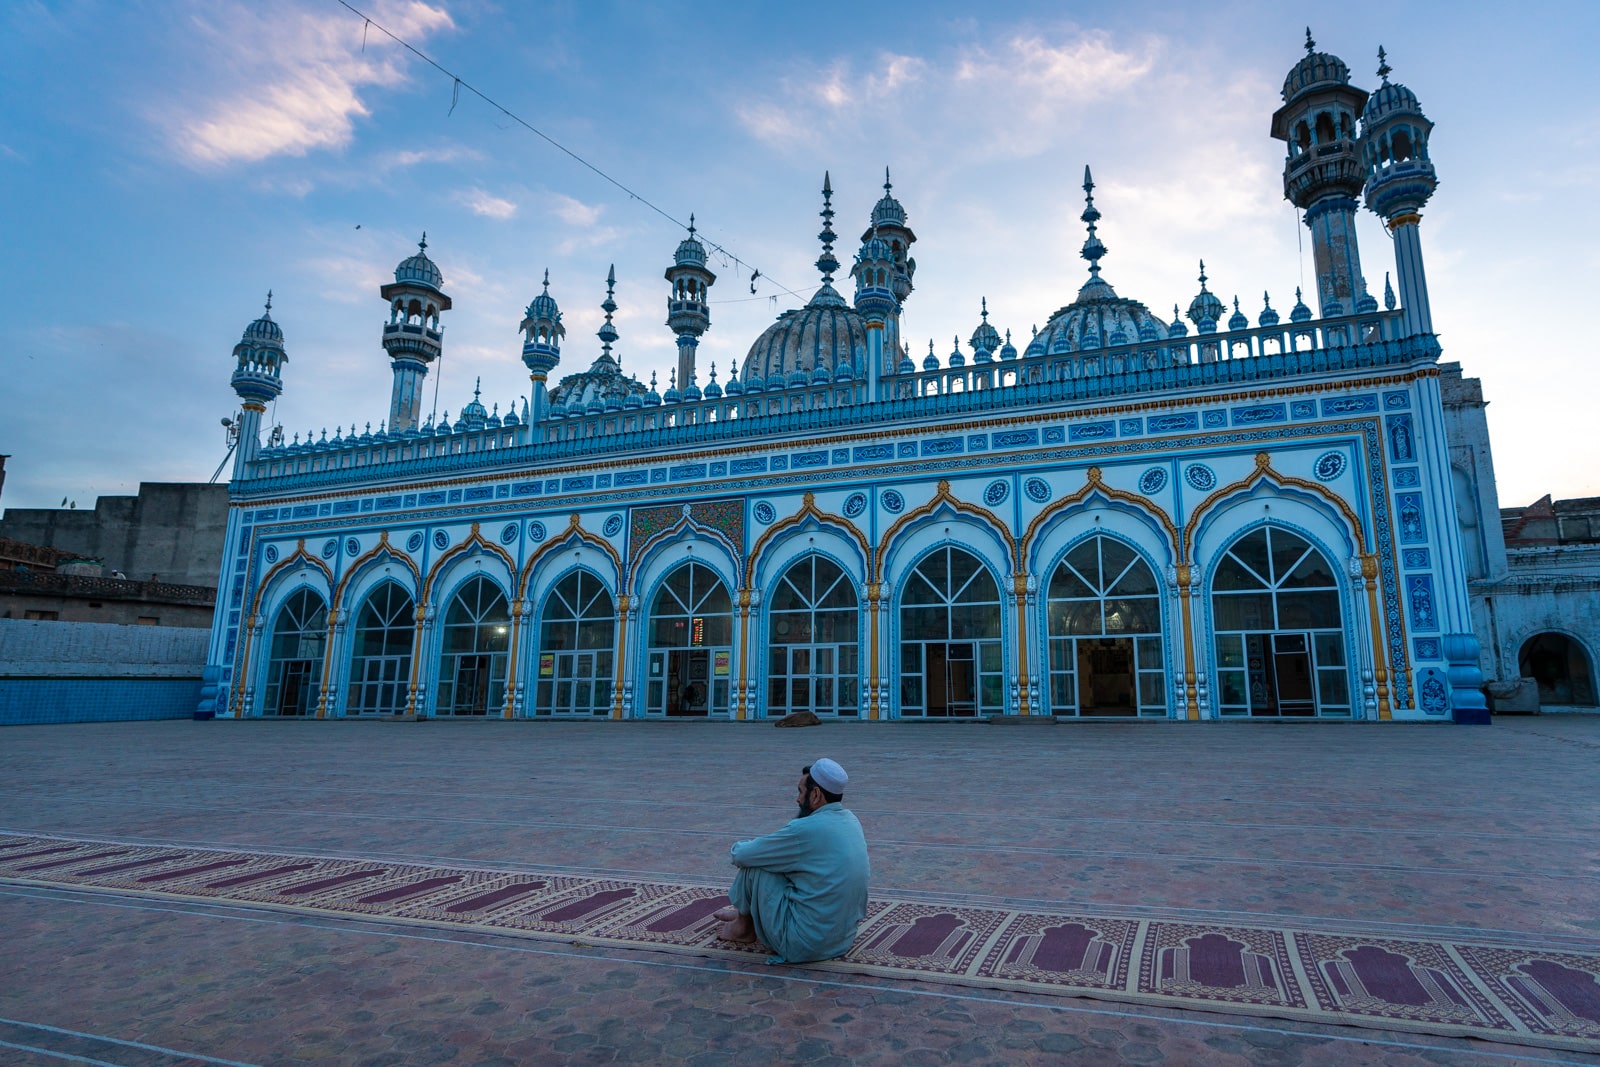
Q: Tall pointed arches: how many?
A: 9